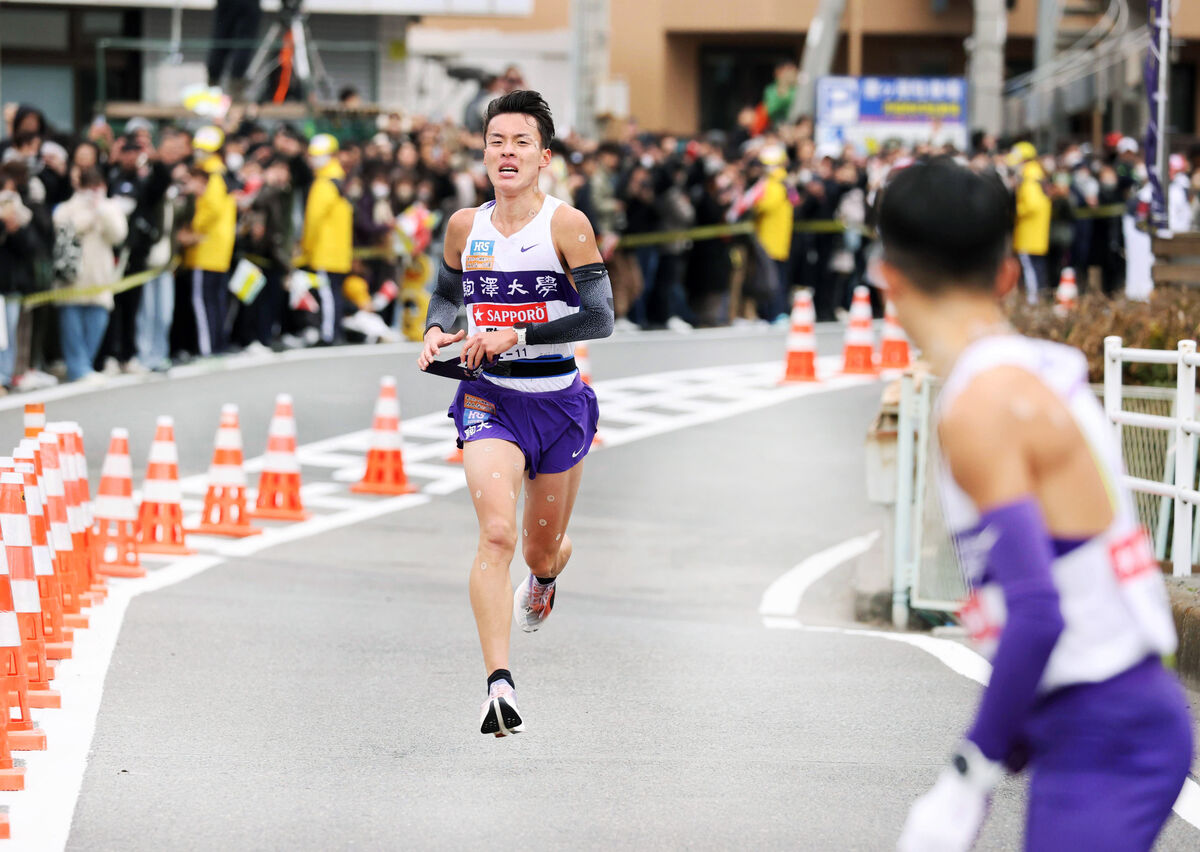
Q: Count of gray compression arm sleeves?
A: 2